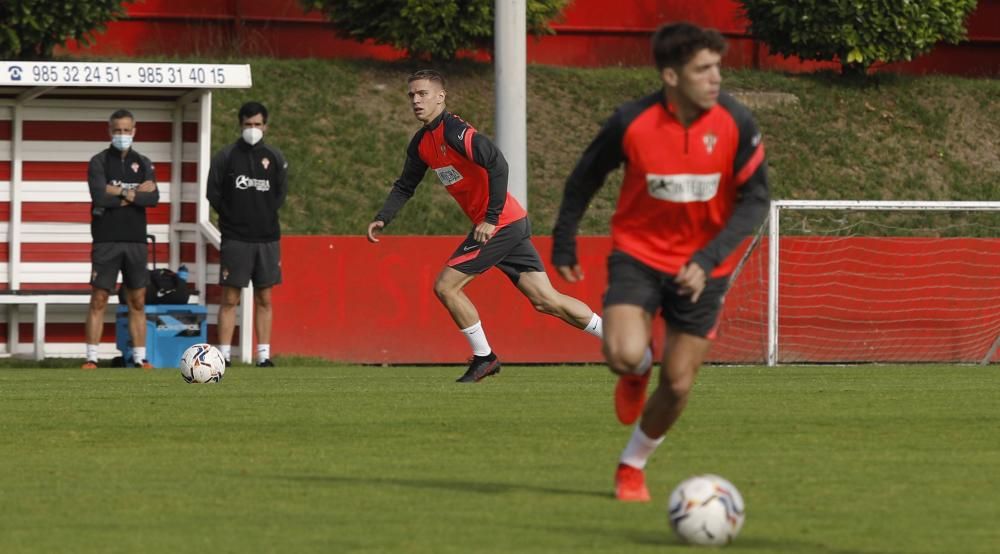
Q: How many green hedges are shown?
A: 3